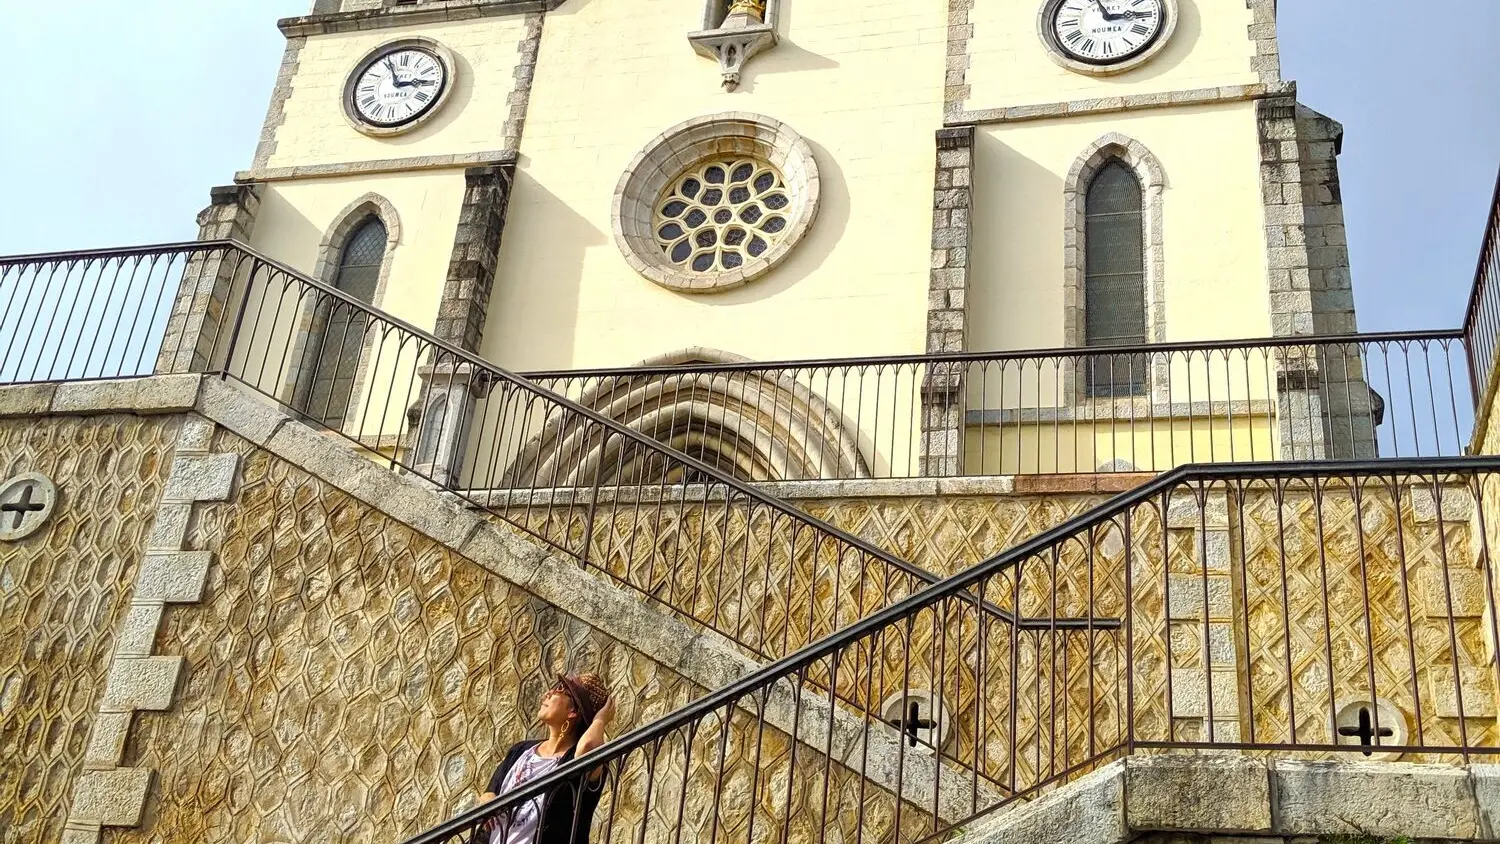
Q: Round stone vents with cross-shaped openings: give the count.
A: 3